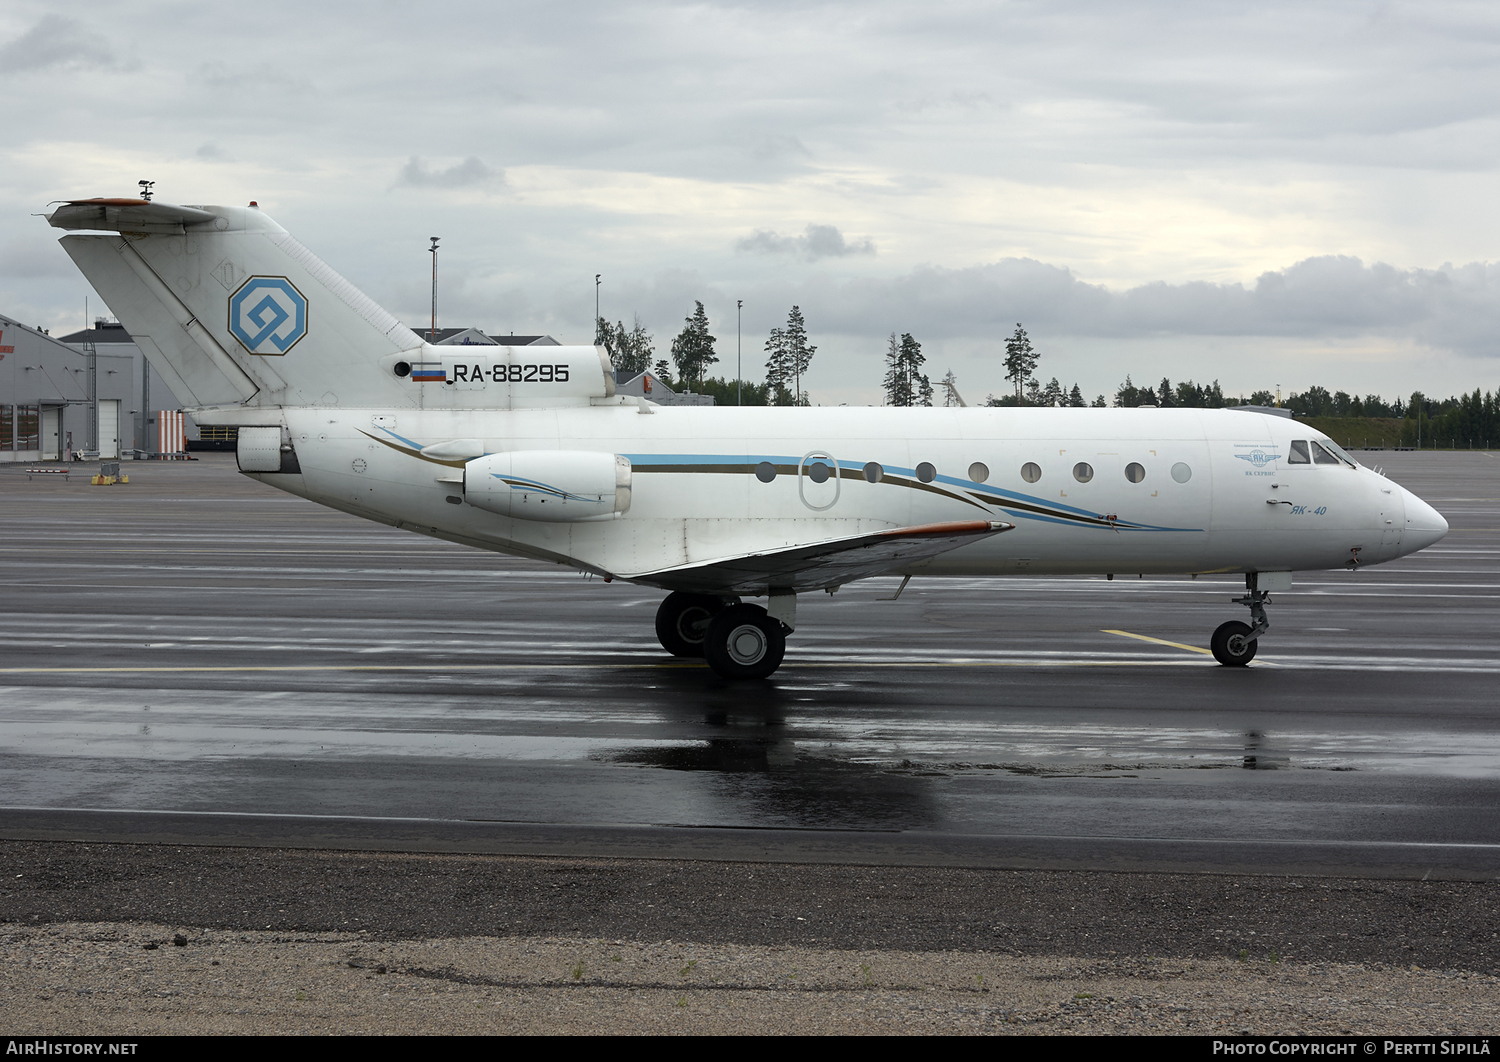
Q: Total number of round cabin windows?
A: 9